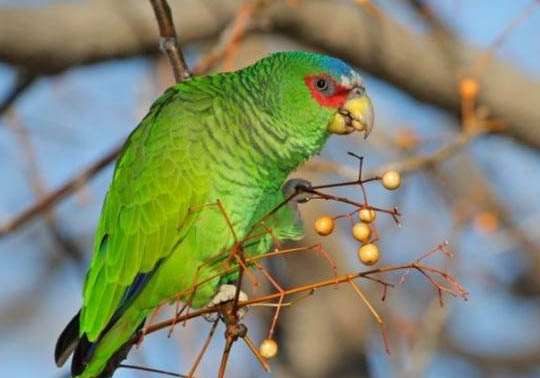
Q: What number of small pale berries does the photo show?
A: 6